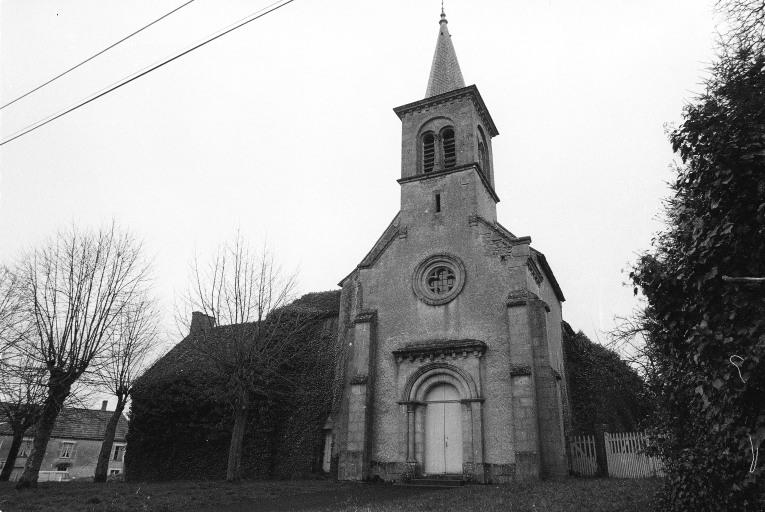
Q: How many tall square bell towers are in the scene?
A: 1